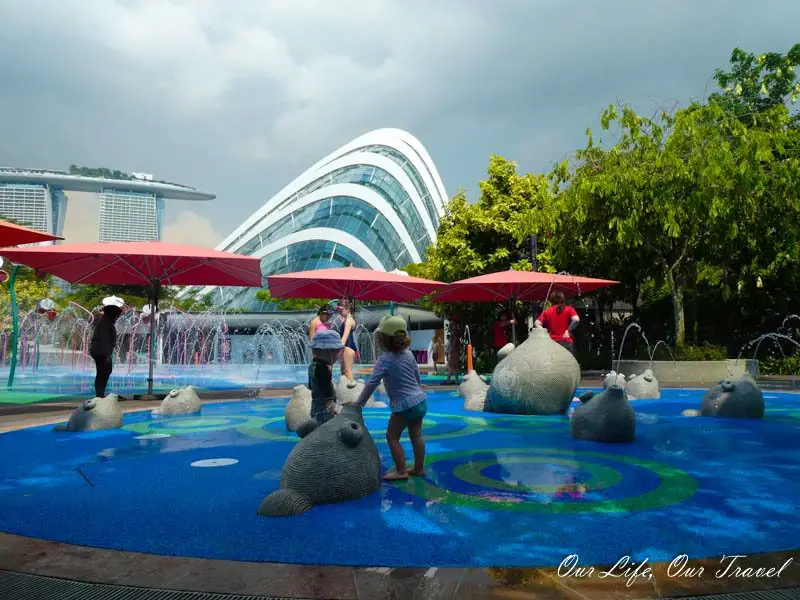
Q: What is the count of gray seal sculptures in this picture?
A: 11